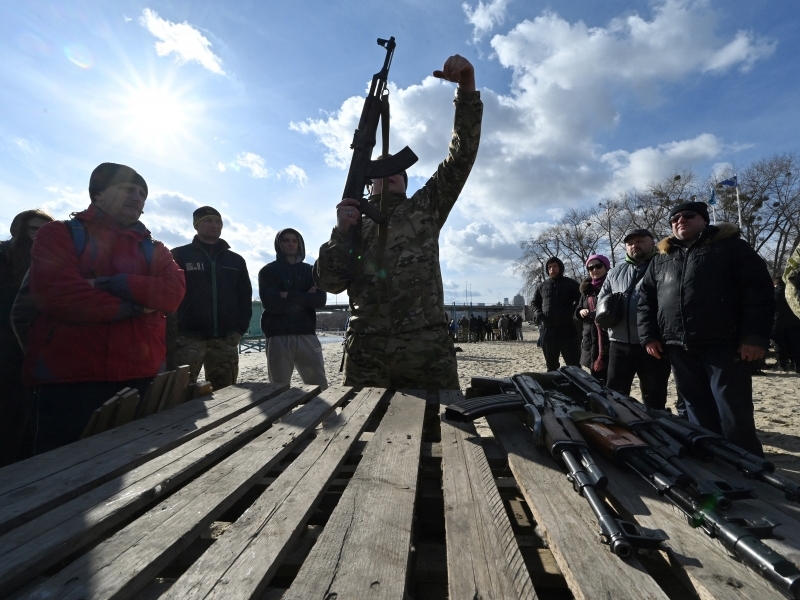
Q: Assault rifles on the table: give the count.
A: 4